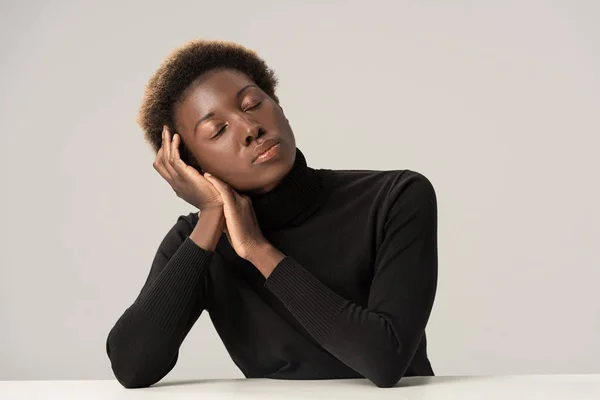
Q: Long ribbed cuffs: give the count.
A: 2